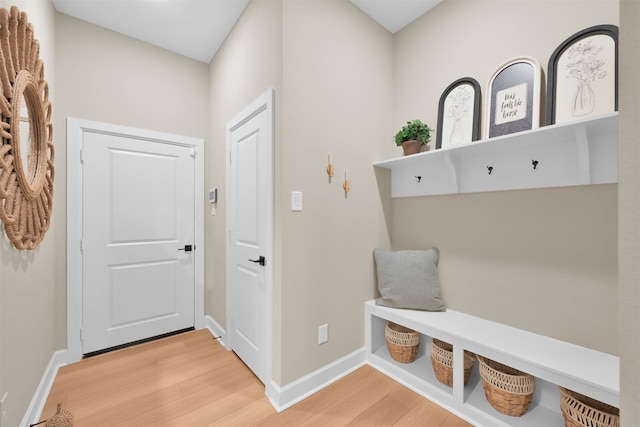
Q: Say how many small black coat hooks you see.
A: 3